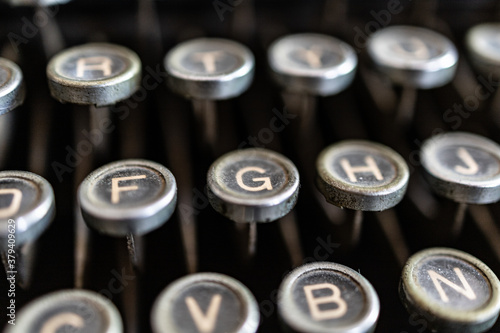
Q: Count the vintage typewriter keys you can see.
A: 15